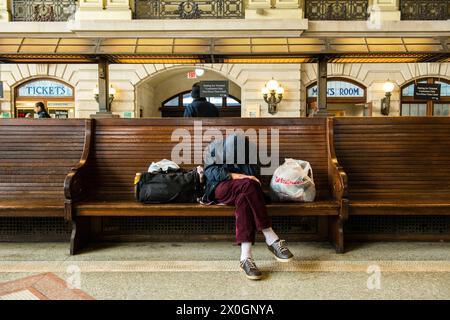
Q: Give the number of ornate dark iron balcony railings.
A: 4